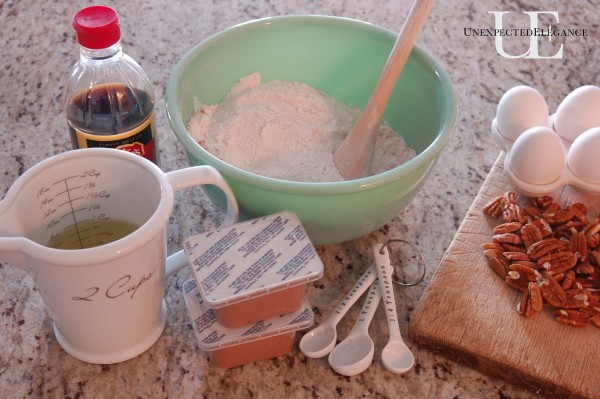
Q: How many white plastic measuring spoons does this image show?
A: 3